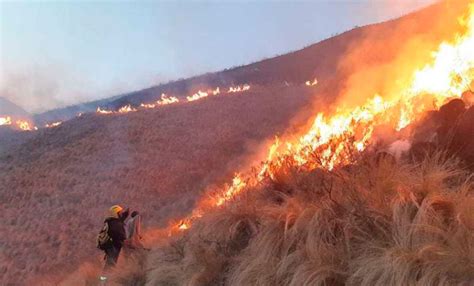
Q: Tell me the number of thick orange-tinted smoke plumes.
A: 1